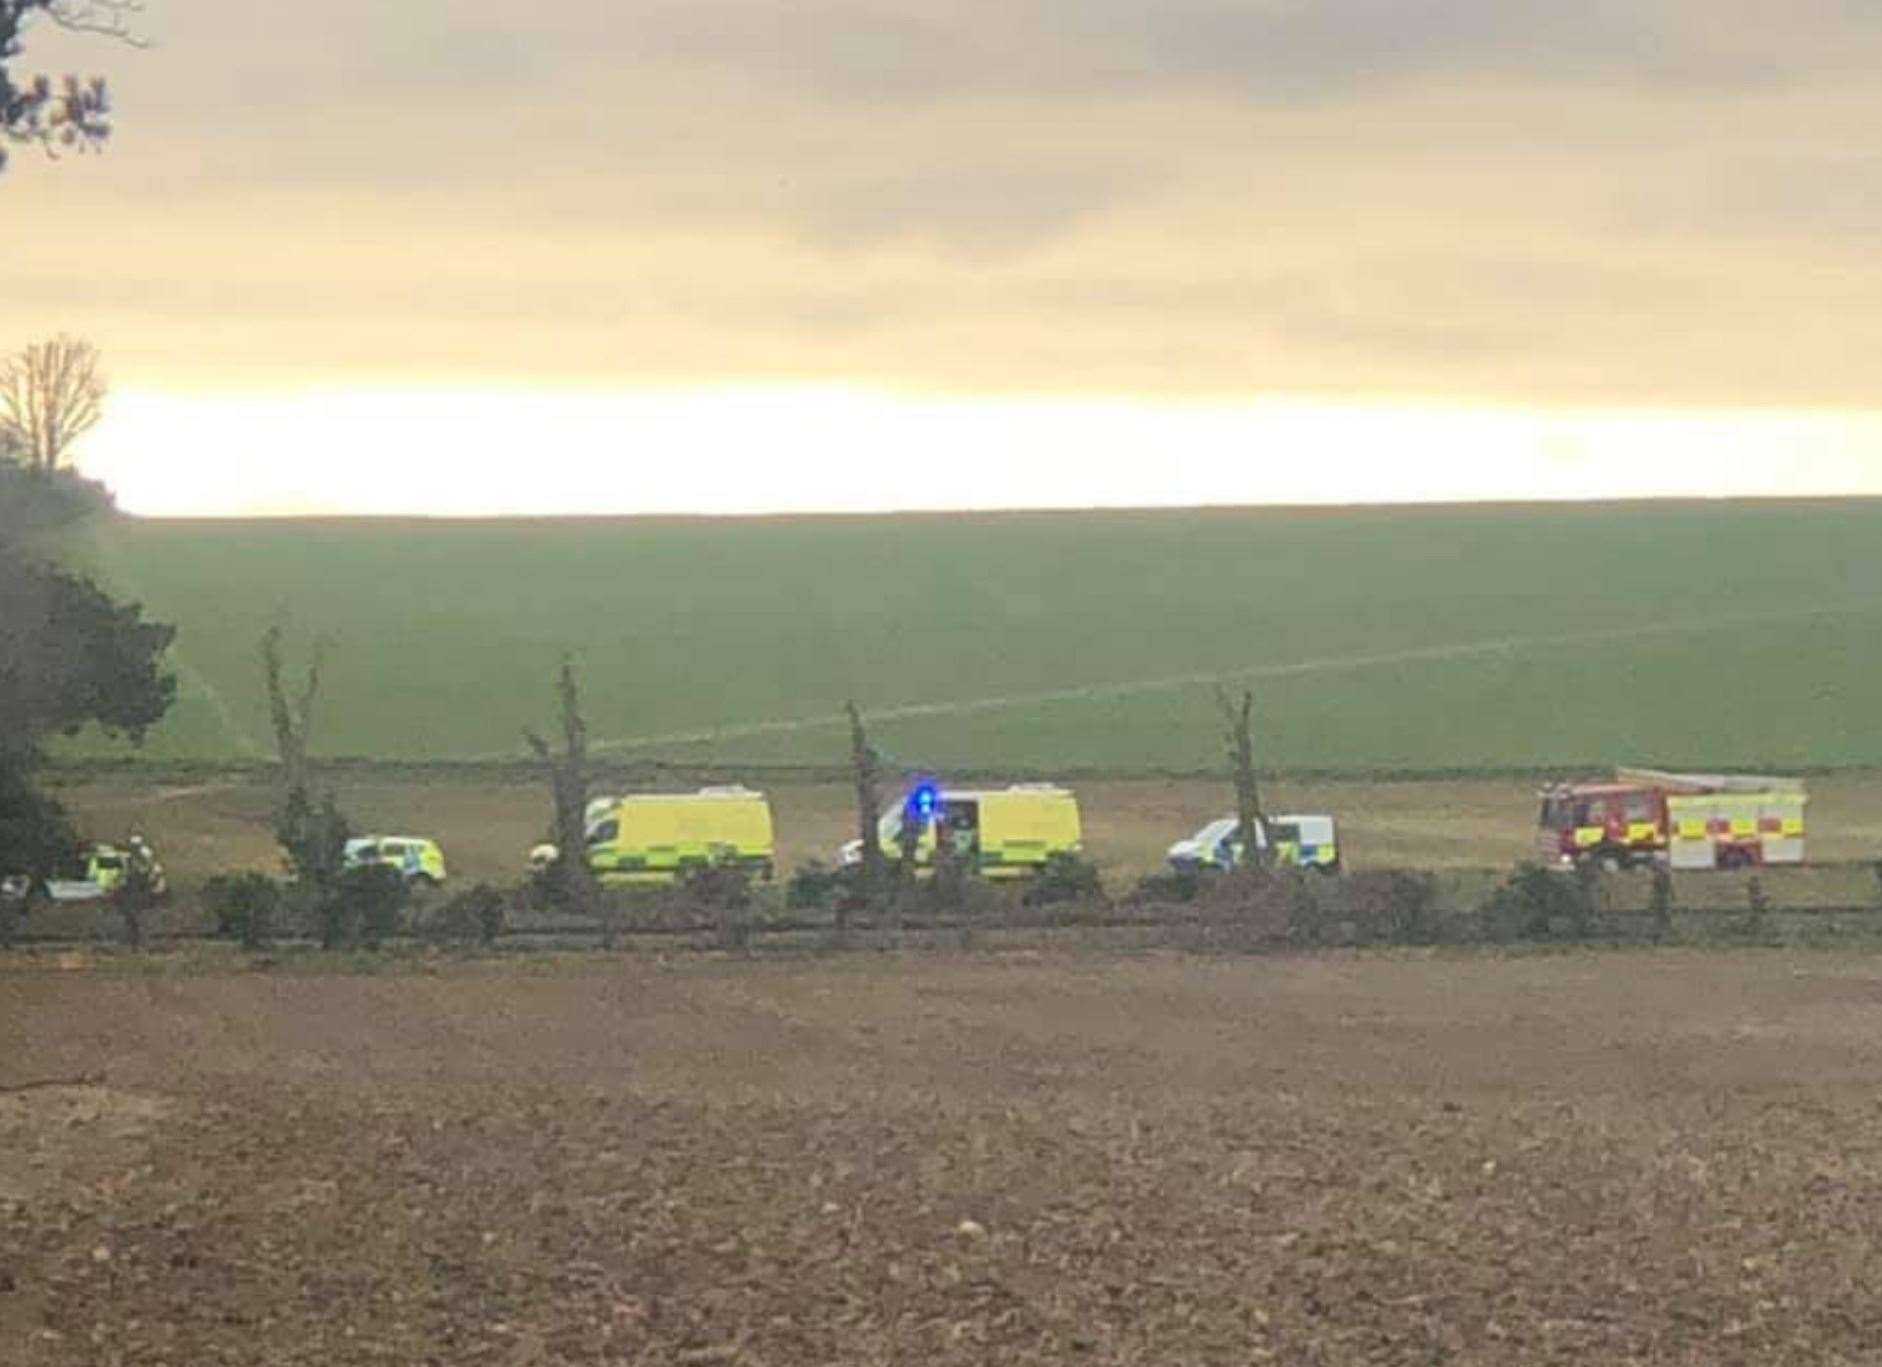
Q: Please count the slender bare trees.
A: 4